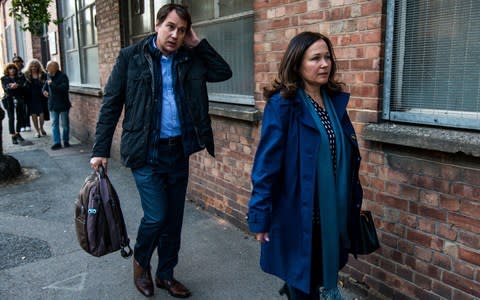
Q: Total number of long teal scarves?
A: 1